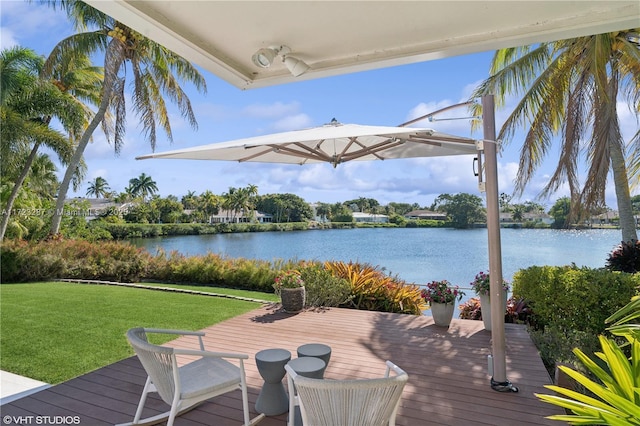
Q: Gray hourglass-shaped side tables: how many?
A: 3